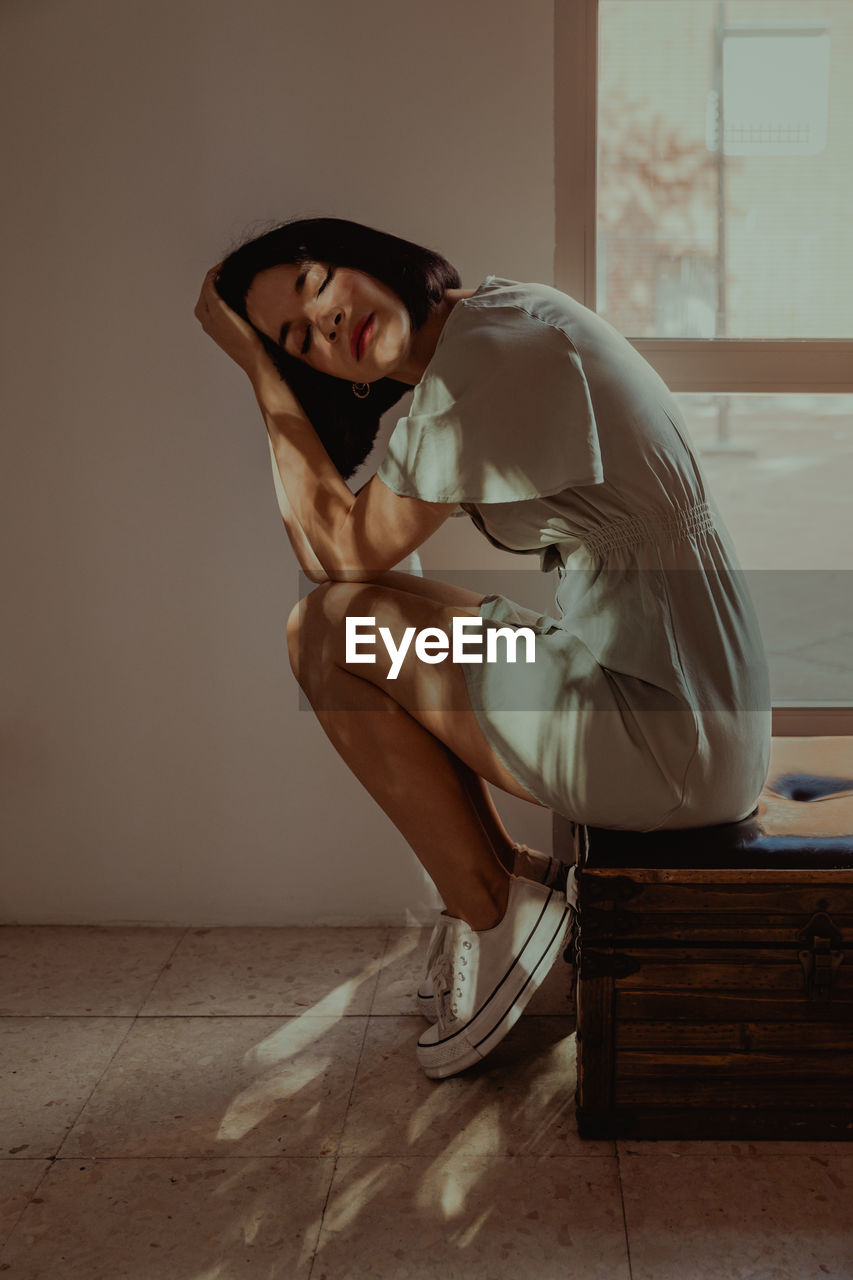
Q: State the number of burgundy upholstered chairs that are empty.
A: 0